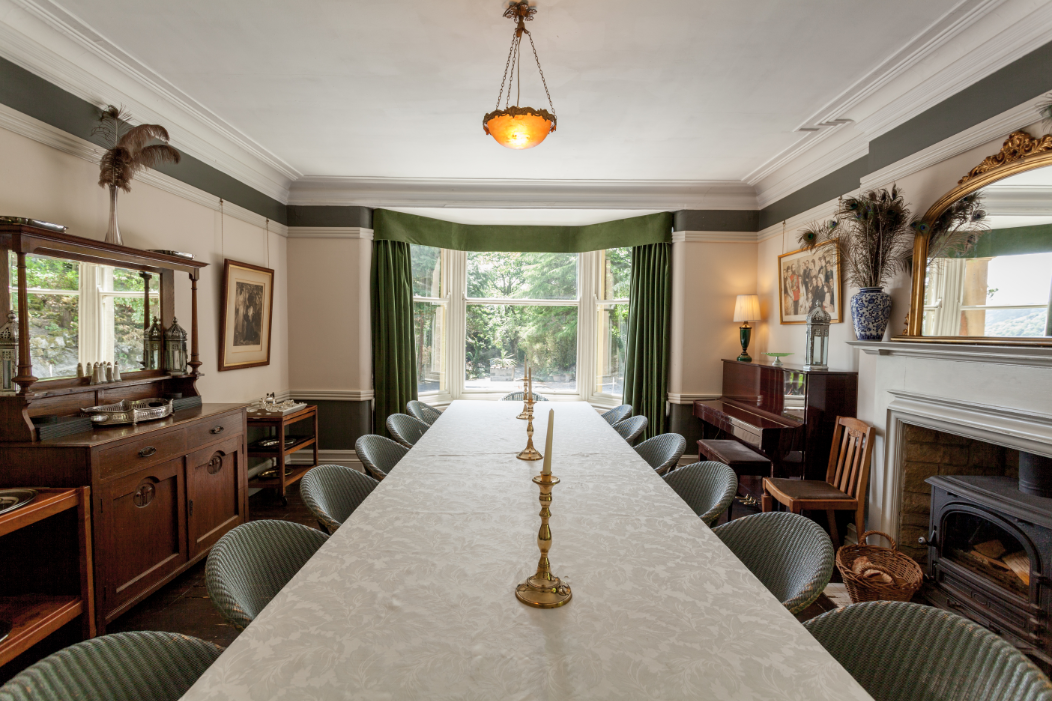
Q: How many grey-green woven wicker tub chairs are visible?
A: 13